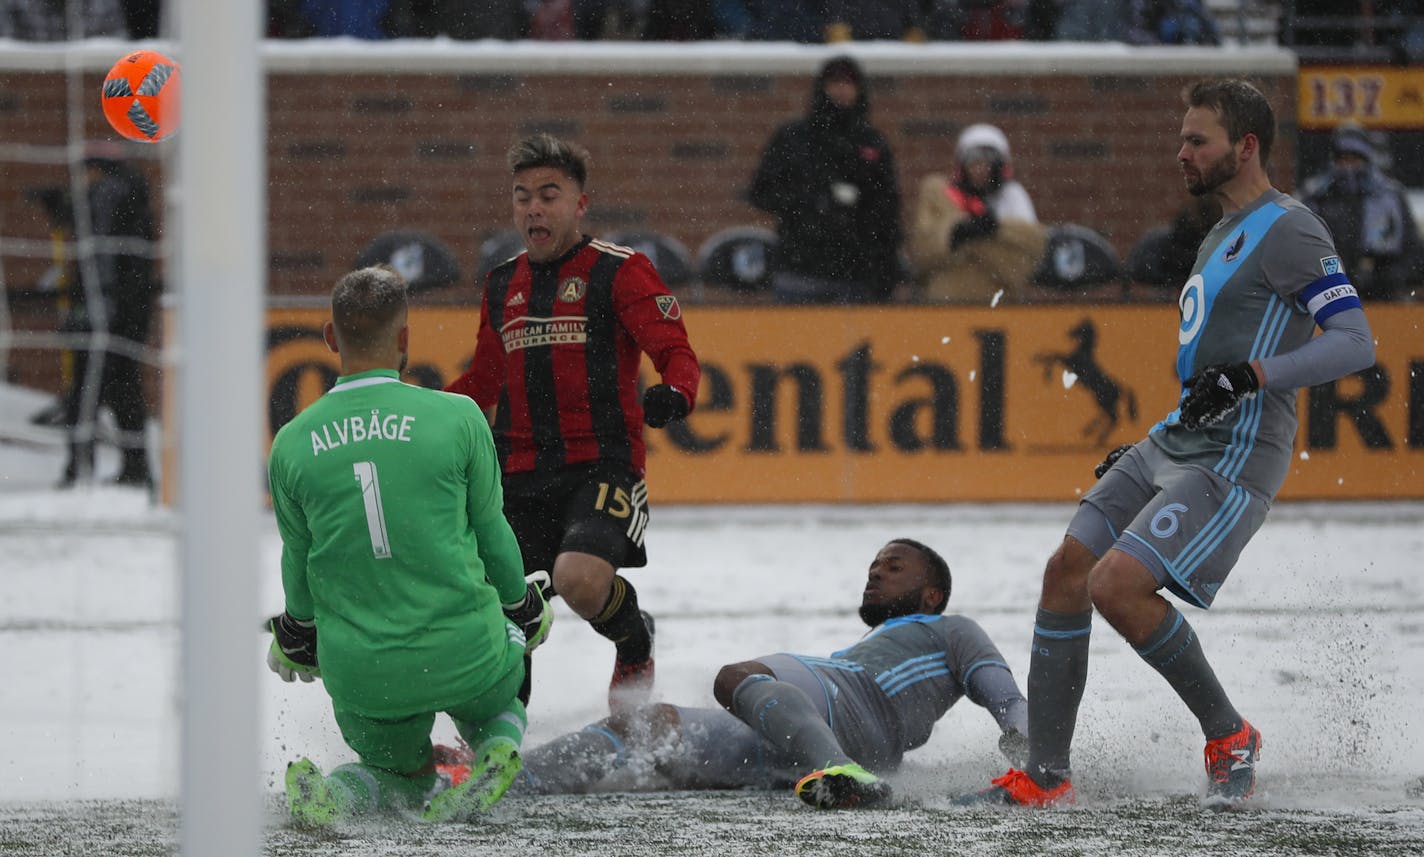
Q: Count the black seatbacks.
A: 6